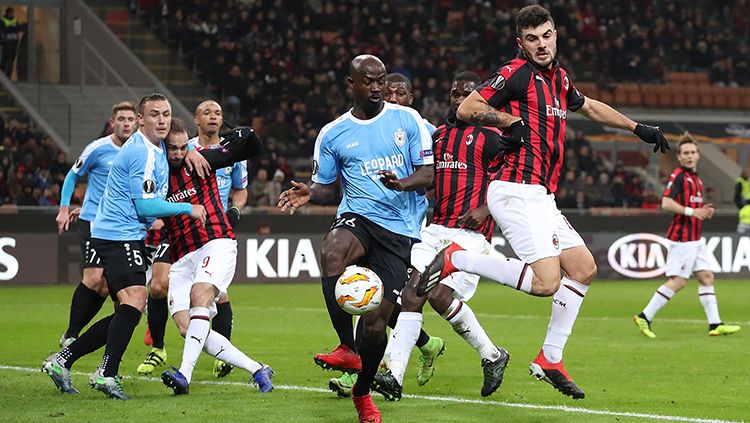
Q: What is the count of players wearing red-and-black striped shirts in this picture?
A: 4